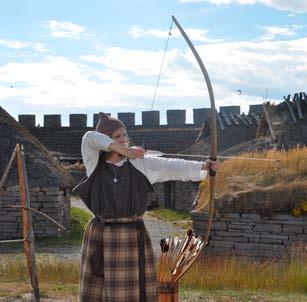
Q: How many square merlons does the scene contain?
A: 10